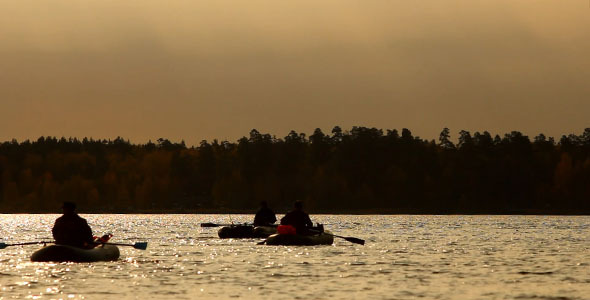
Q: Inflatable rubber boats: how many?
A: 3